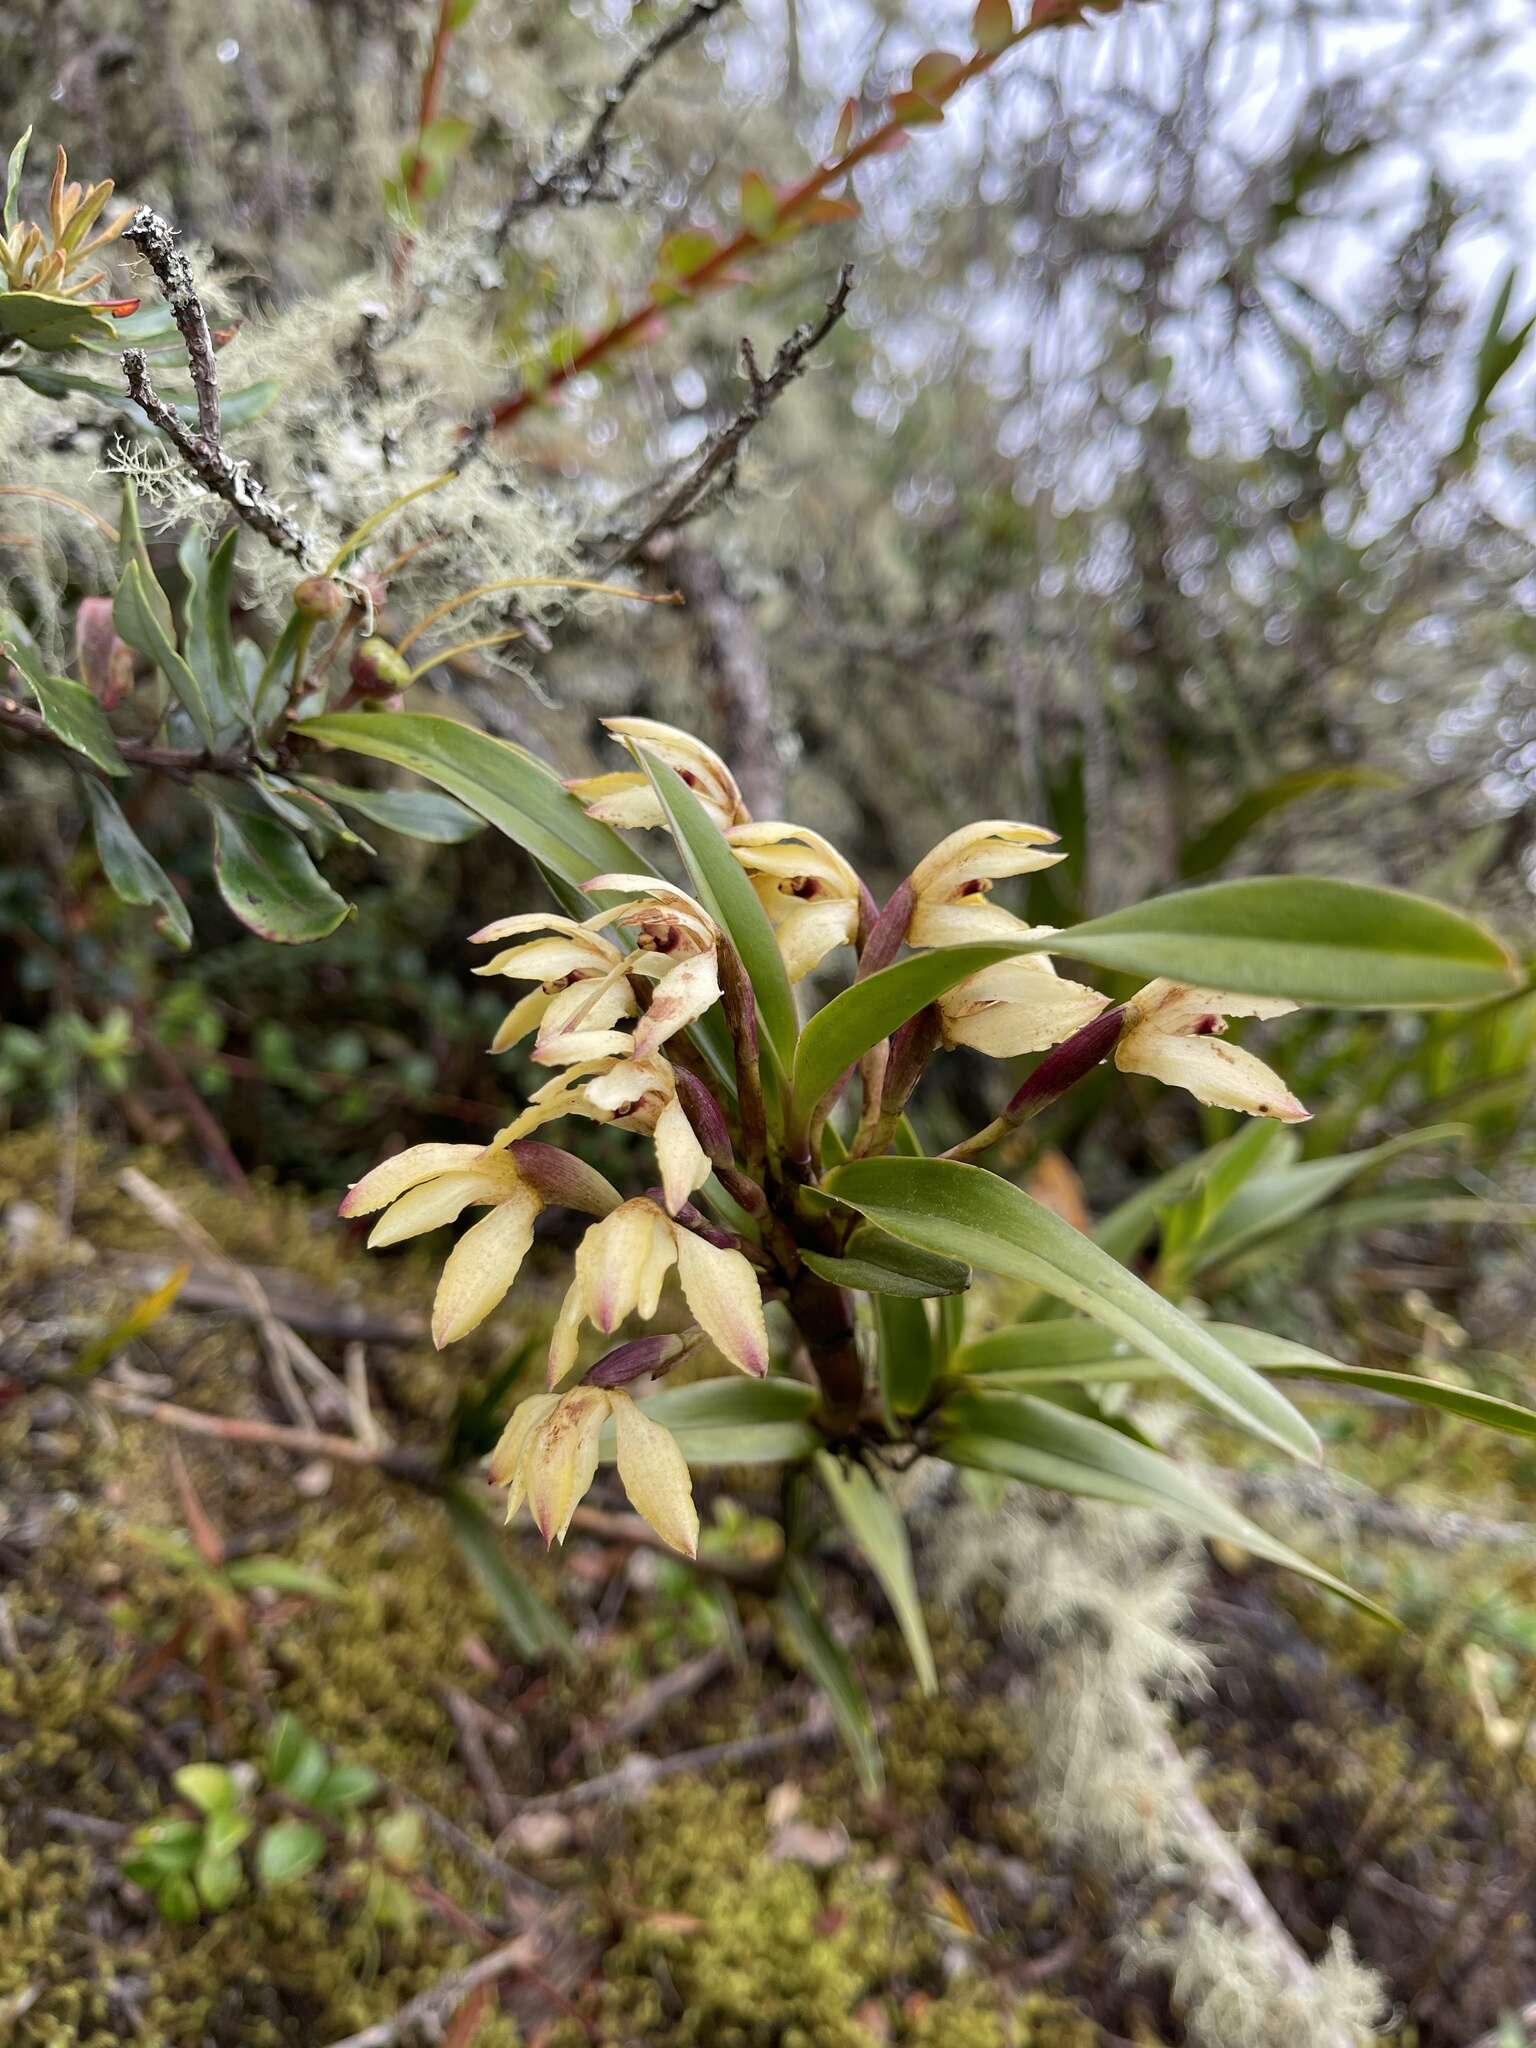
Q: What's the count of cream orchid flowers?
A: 11